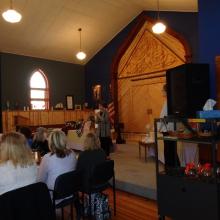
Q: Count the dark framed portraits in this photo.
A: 1